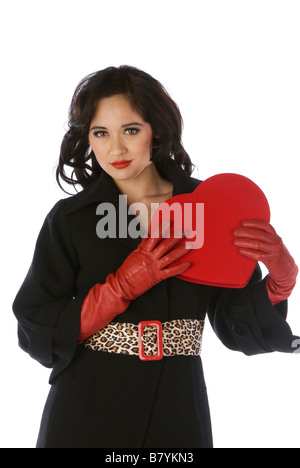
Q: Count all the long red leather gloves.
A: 2